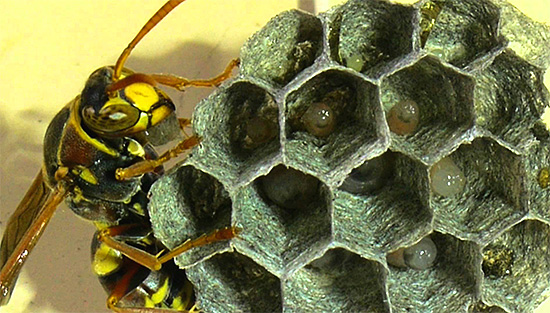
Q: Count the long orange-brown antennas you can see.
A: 2